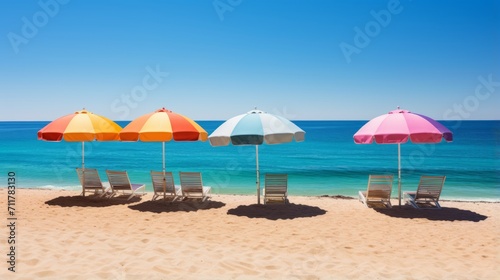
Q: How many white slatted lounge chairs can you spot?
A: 7